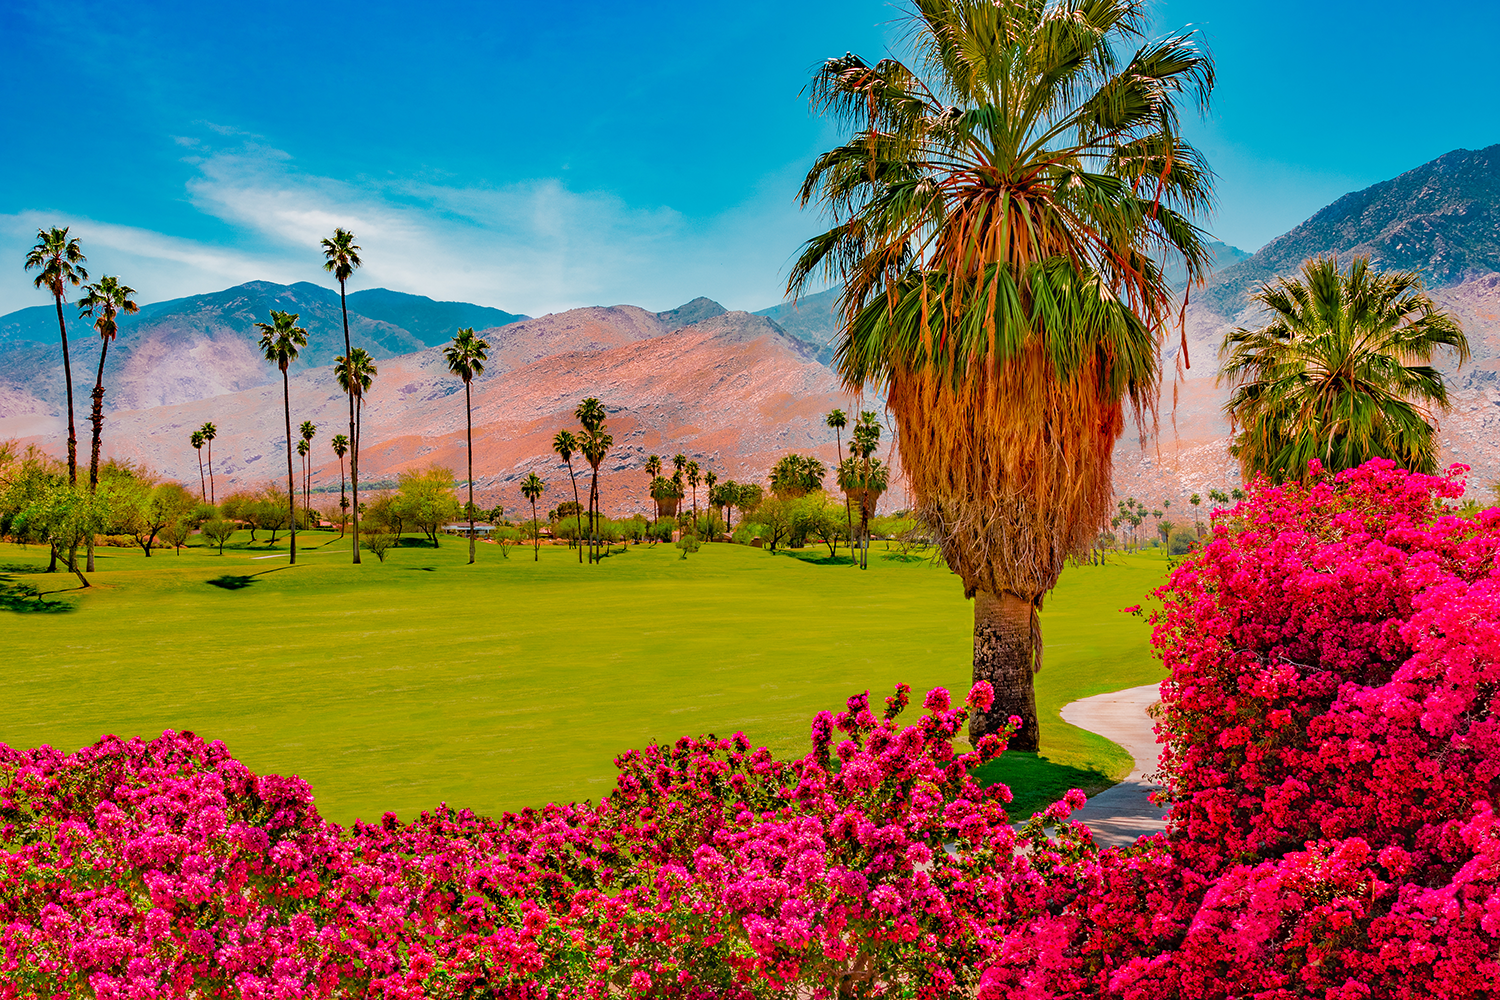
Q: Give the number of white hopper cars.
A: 0